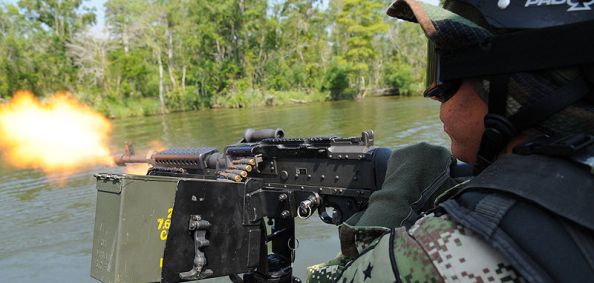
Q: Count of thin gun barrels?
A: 1